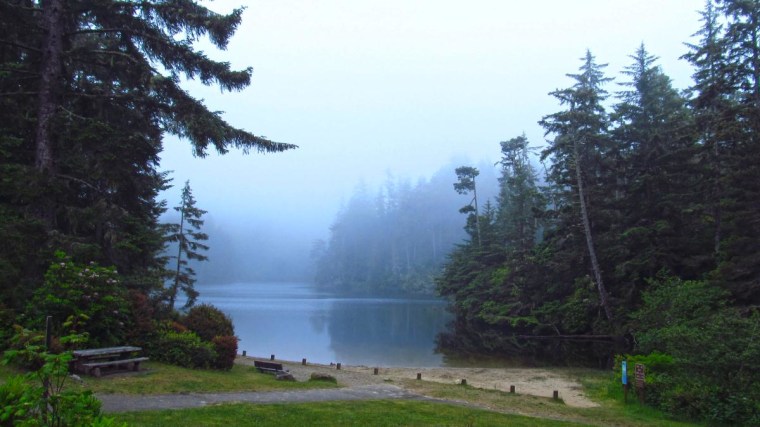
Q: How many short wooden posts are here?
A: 9